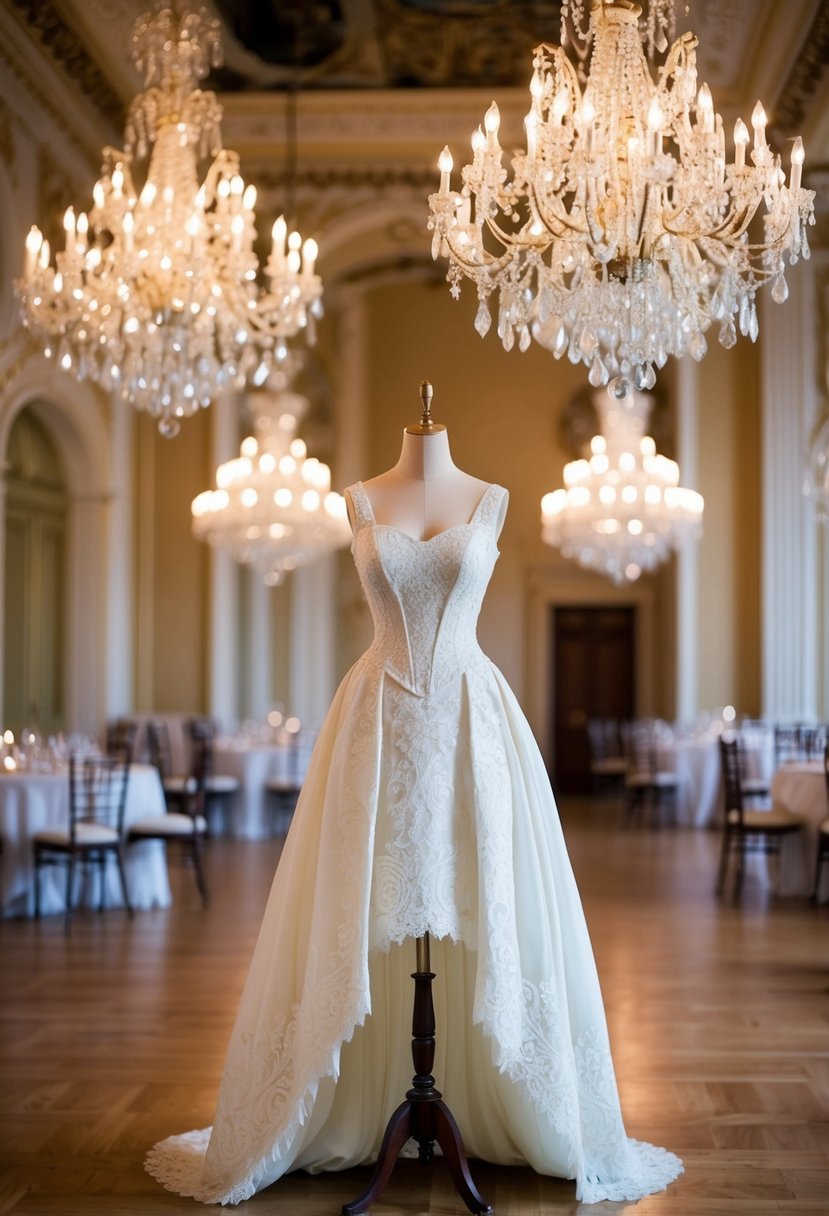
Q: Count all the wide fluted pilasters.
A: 1